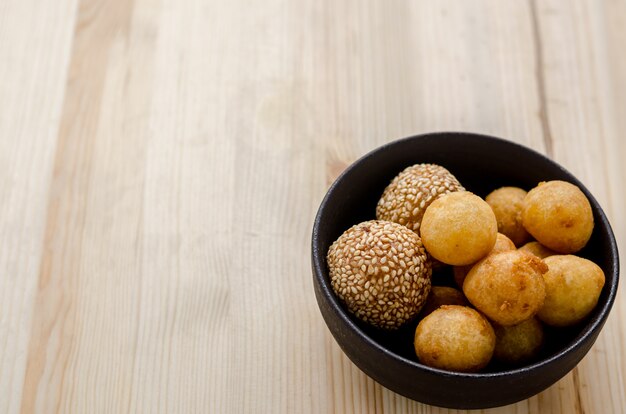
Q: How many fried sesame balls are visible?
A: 2